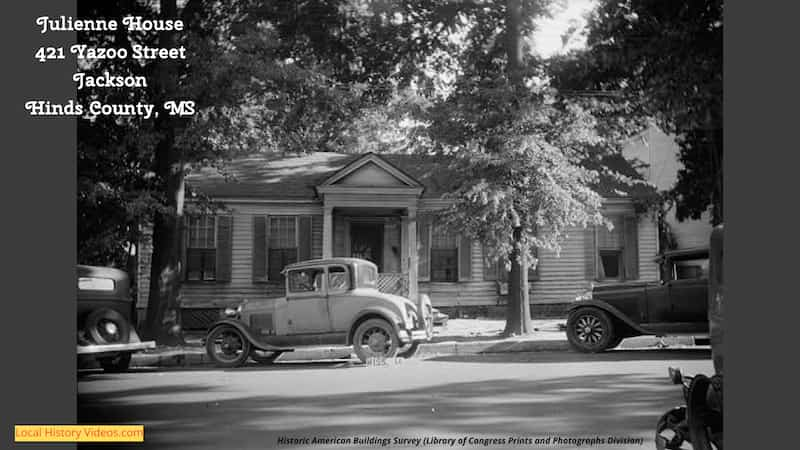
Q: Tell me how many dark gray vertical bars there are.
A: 2